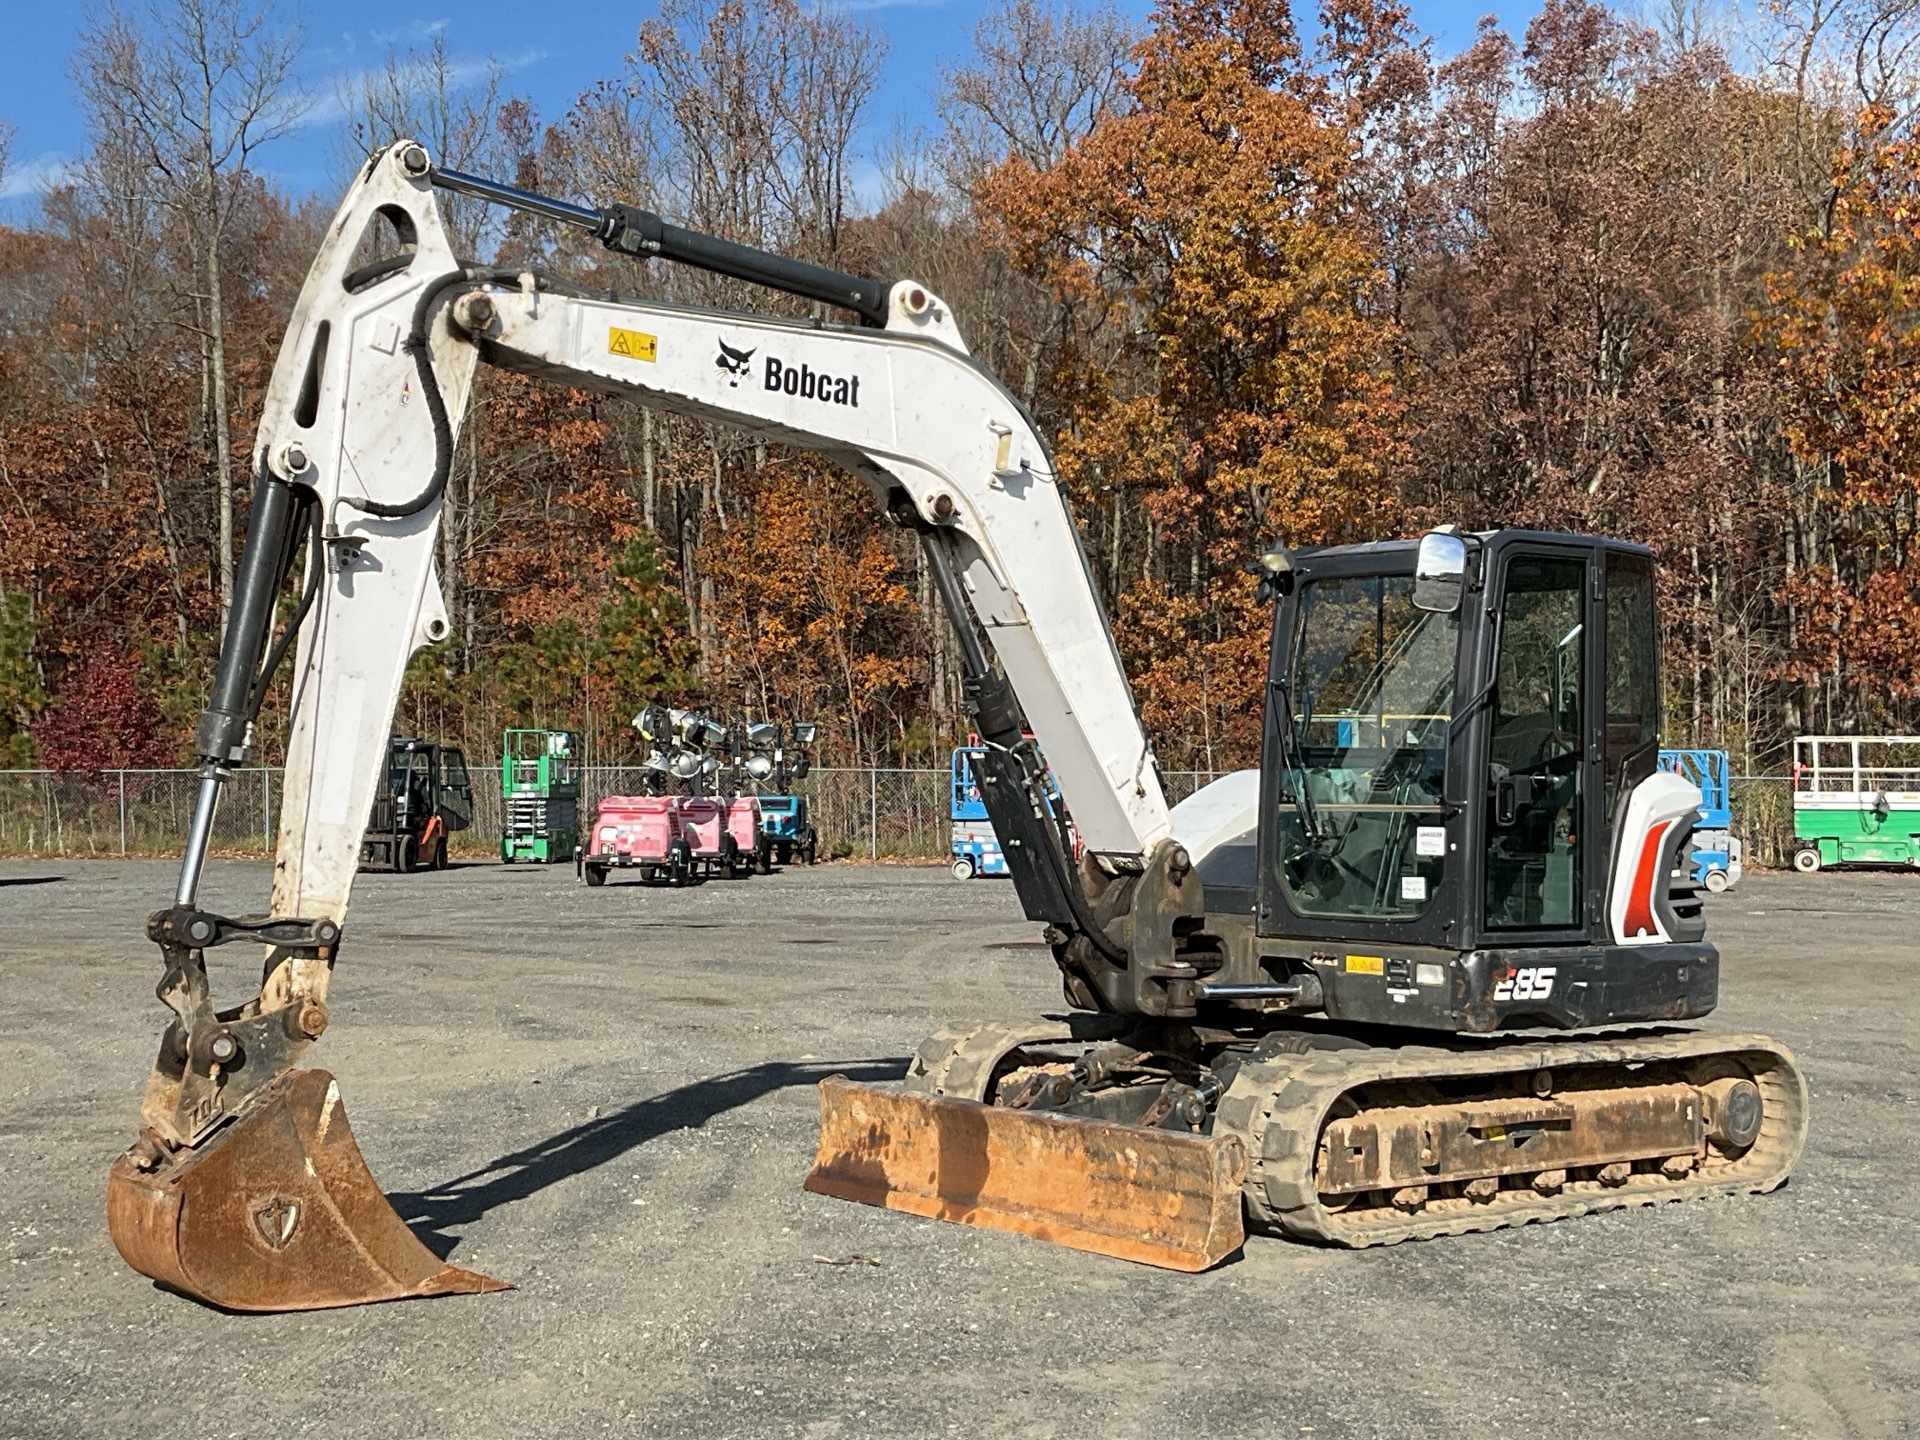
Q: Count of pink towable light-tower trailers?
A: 3